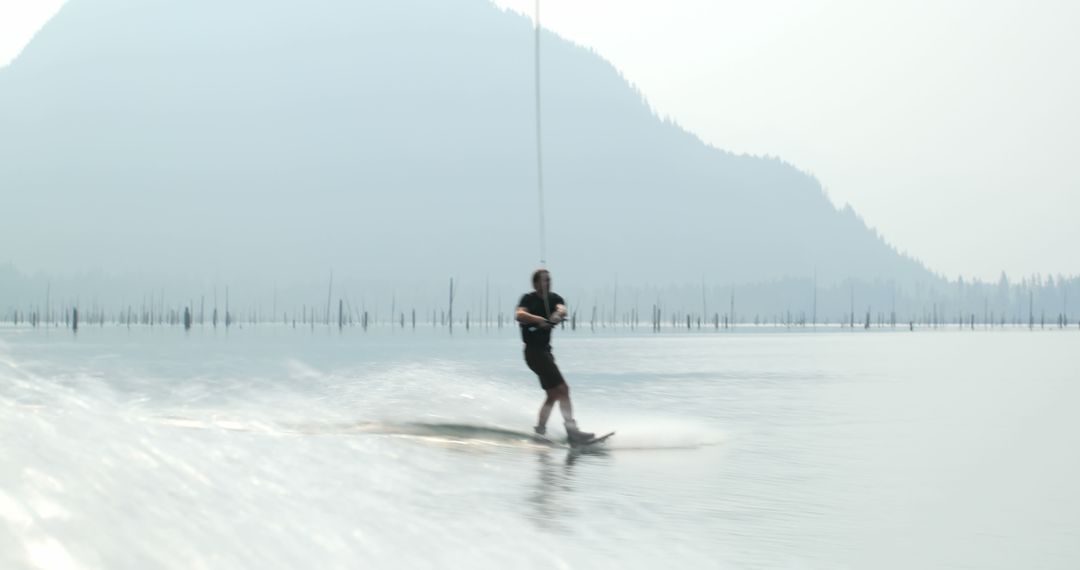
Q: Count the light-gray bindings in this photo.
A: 2